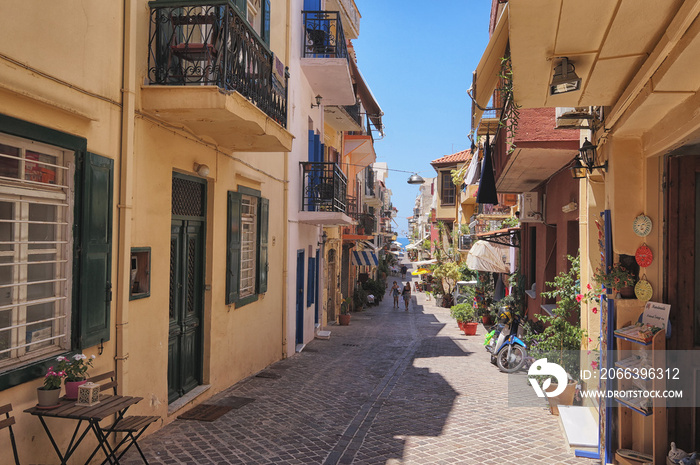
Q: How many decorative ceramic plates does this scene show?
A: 3